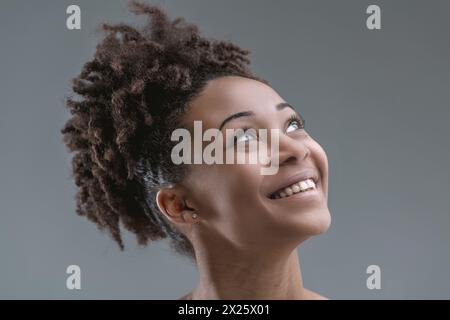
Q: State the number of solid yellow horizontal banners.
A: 0